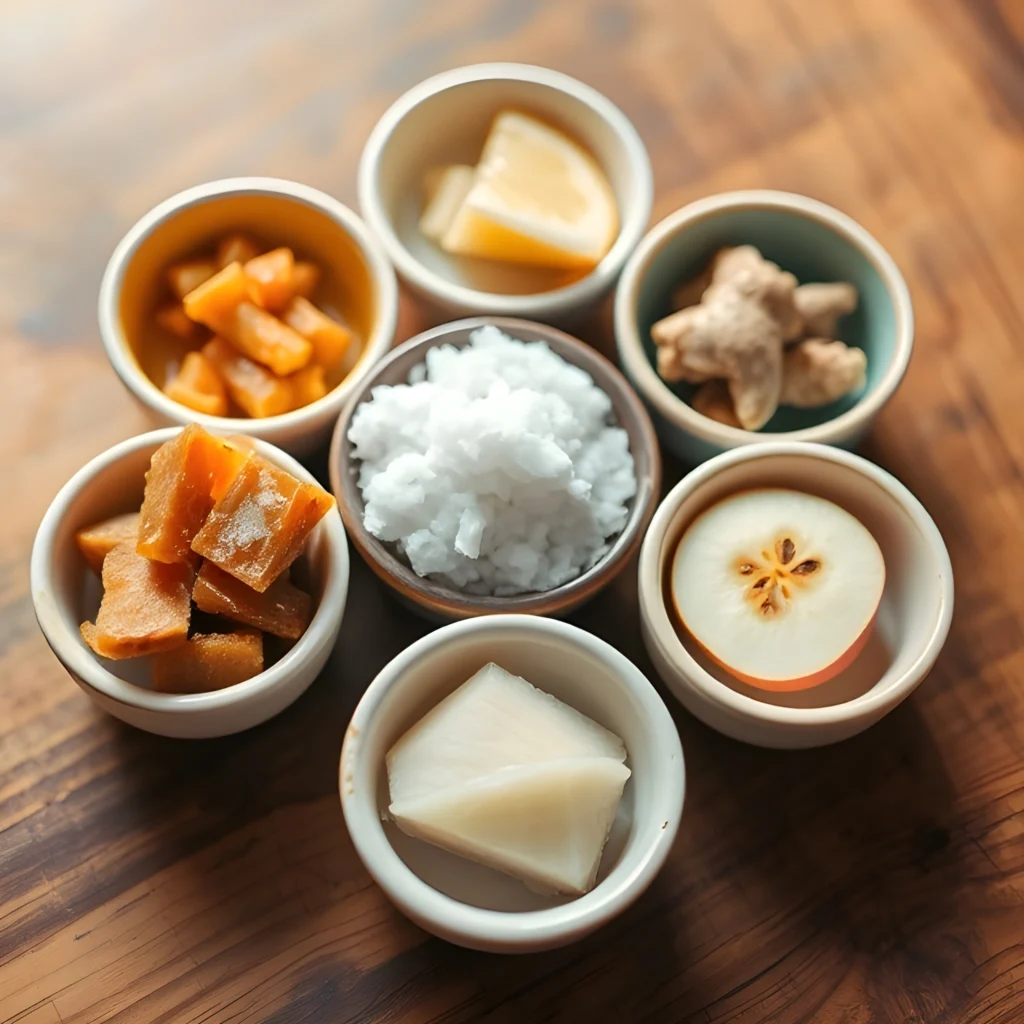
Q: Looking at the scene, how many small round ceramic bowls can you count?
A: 7